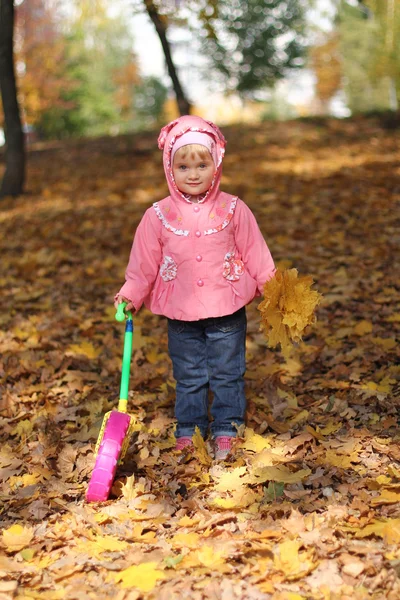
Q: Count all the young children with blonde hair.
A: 1